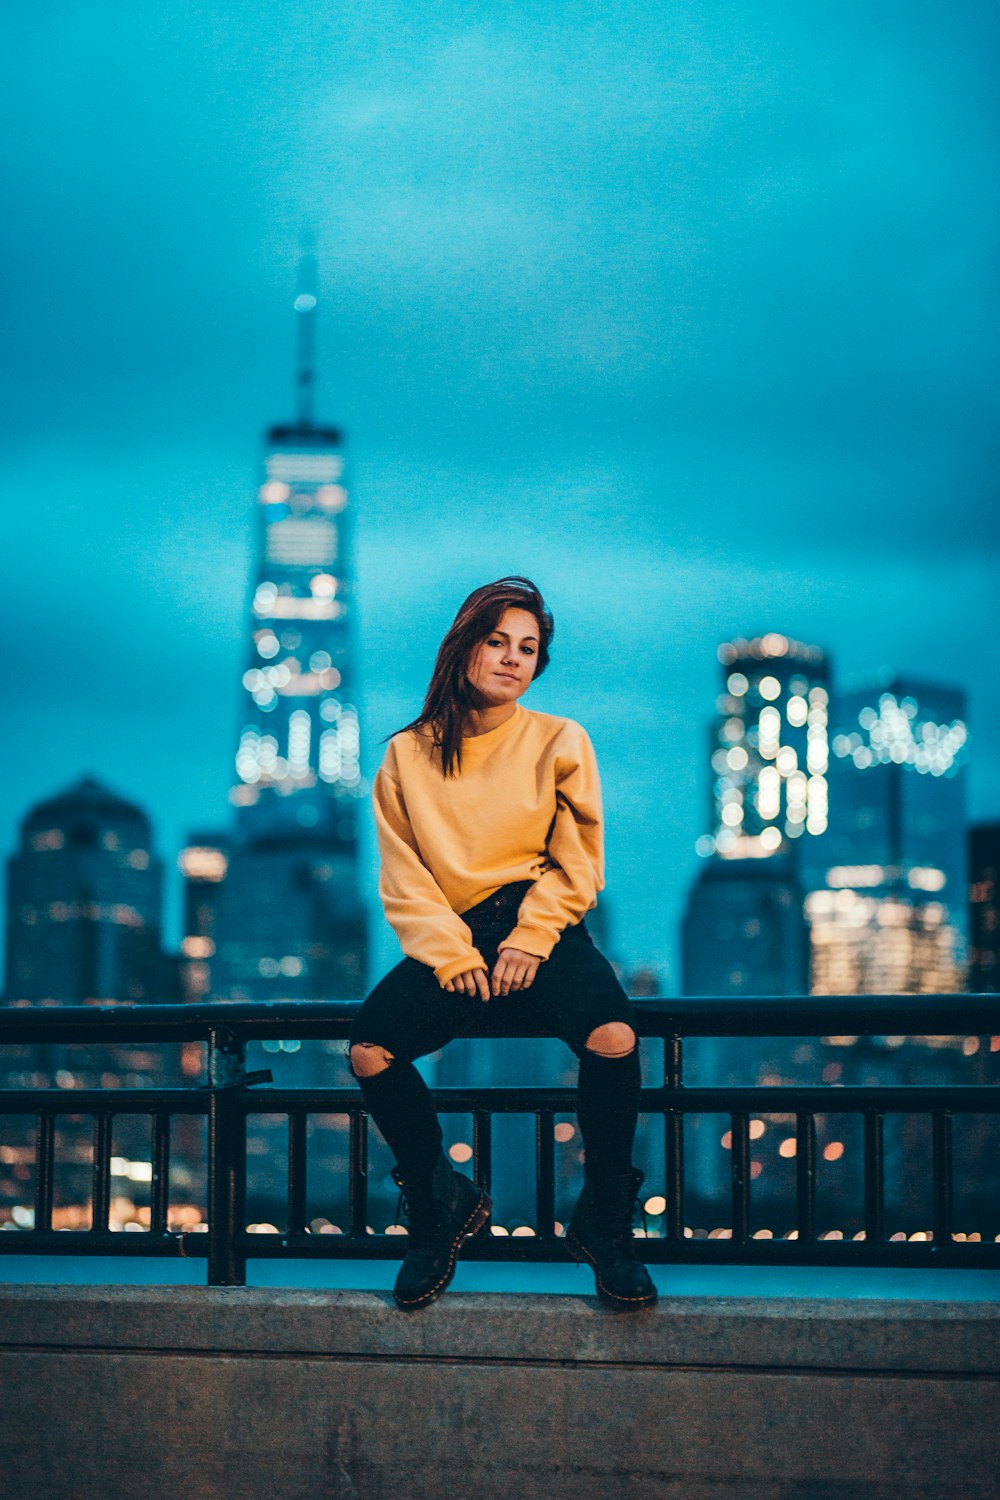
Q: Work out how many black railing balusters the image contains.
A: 12